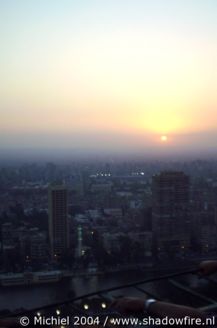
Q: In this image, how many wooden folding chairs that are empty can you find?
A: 0